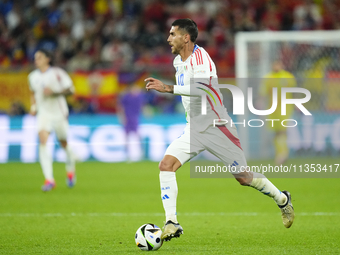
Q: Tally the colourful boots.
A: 2